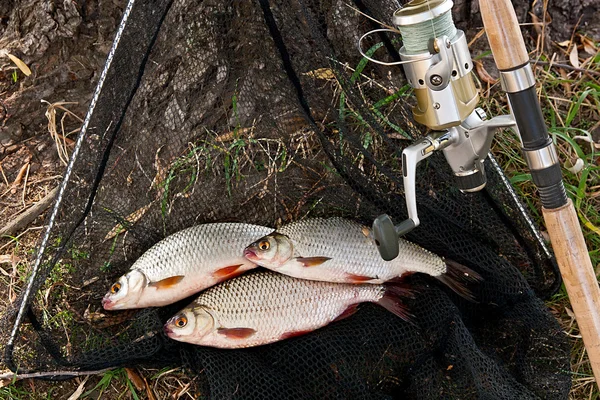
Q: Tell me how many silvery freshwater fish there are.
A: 3